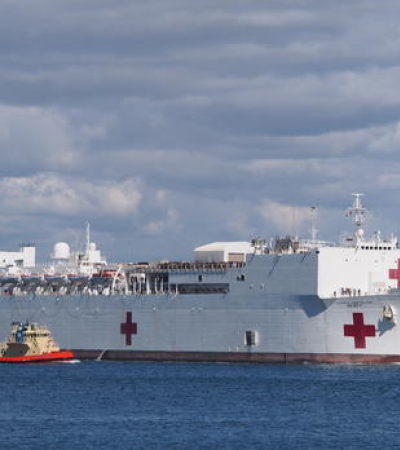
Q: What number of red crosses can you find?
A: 3